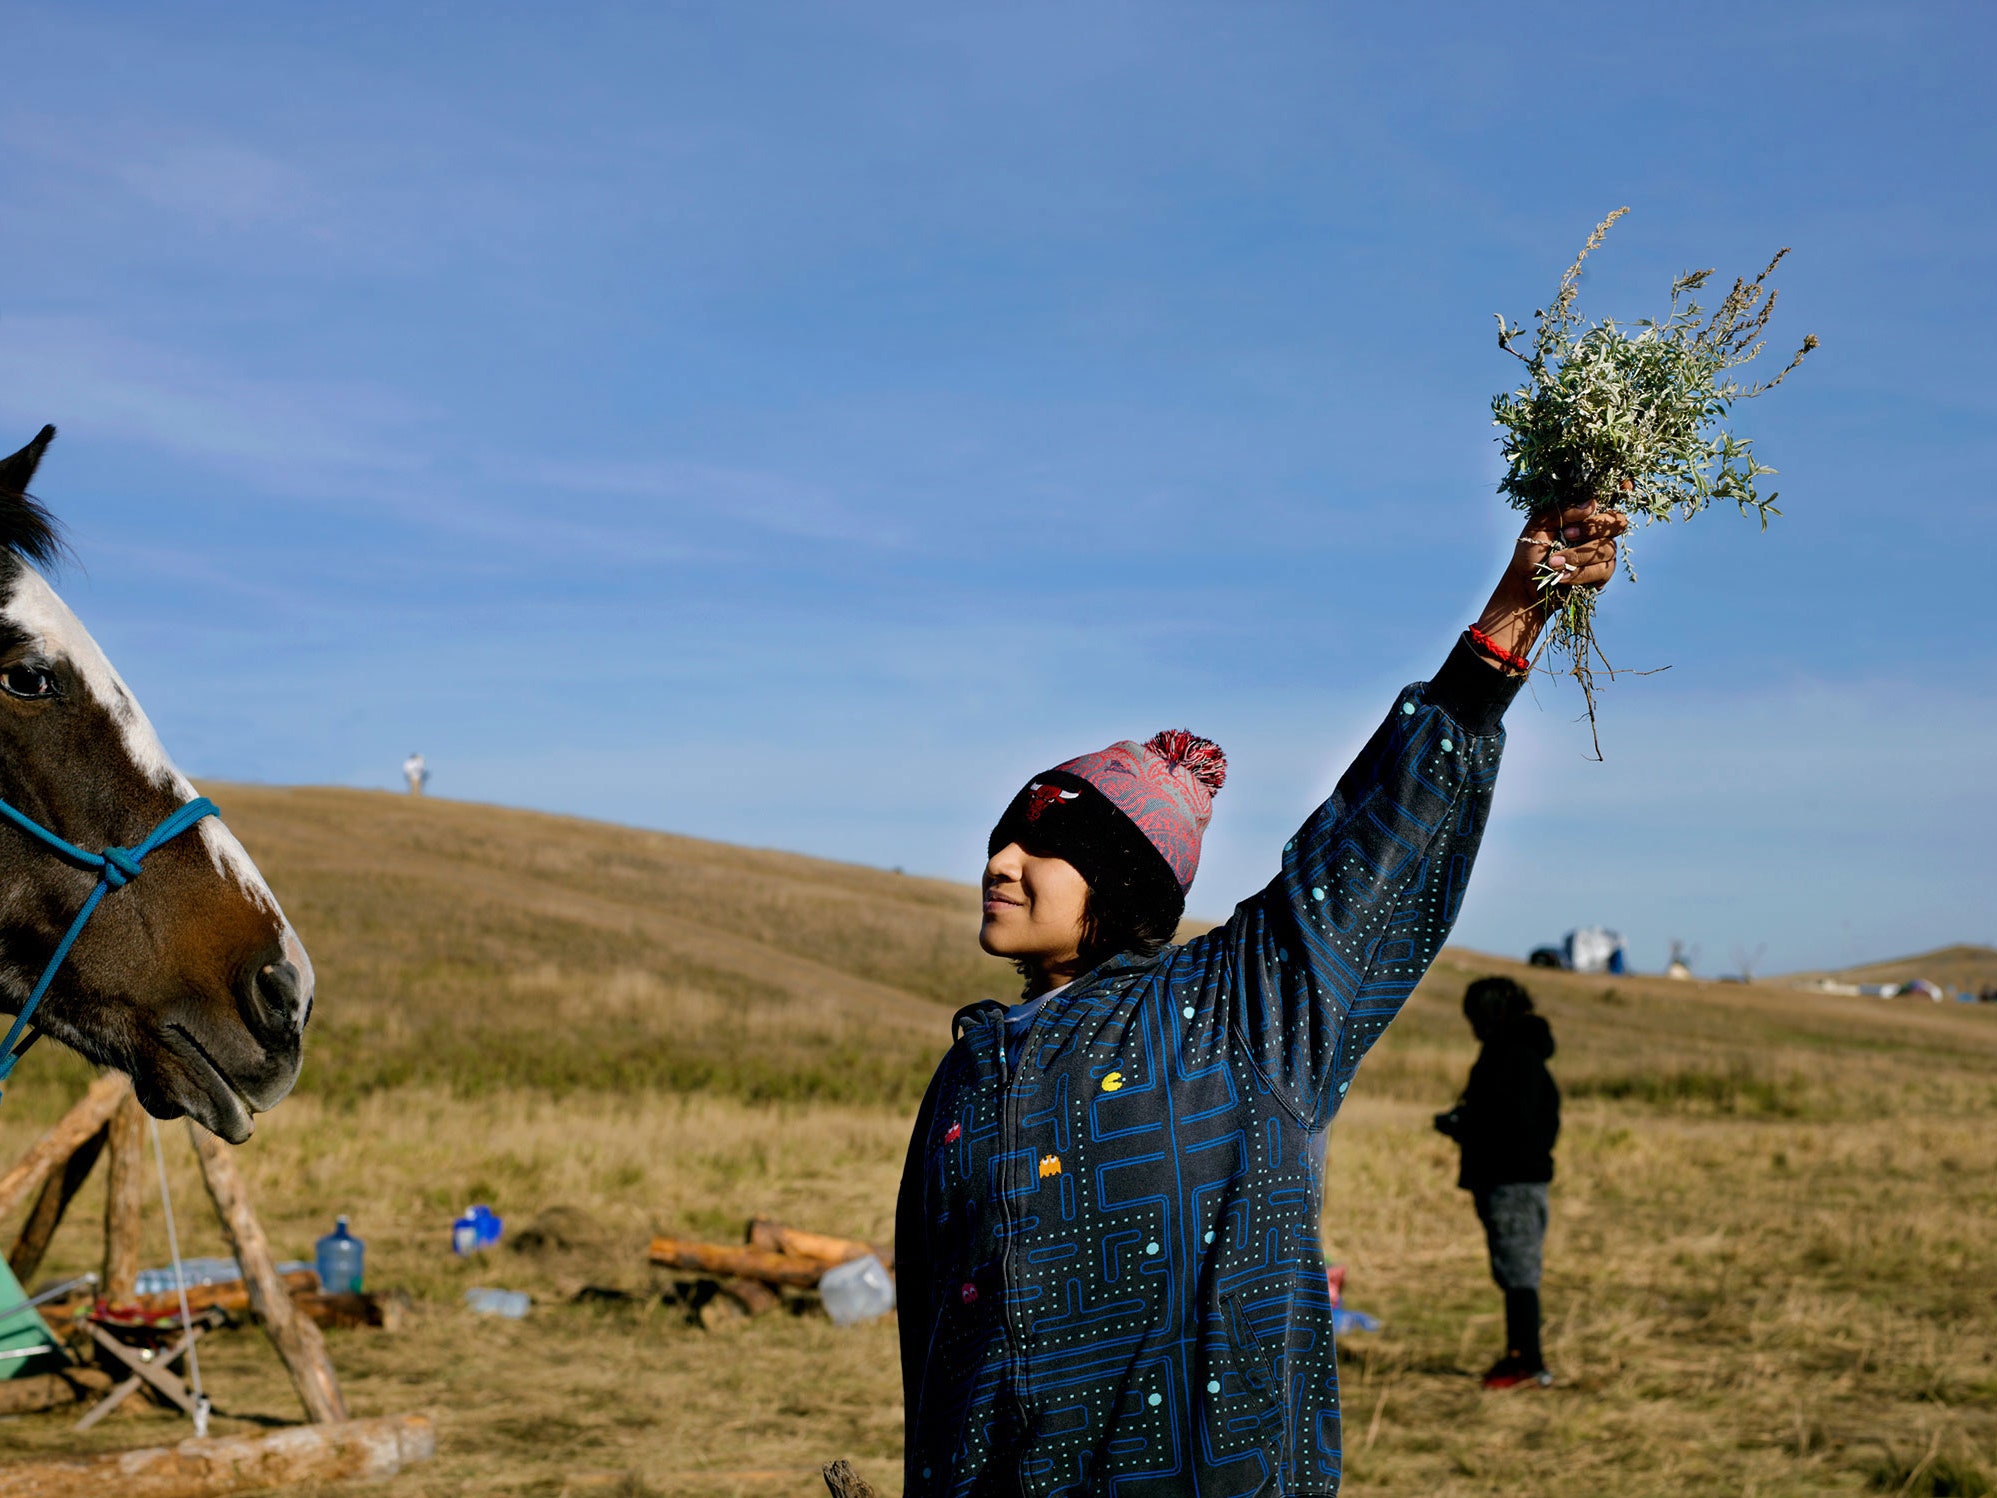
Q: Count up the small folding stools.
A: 1